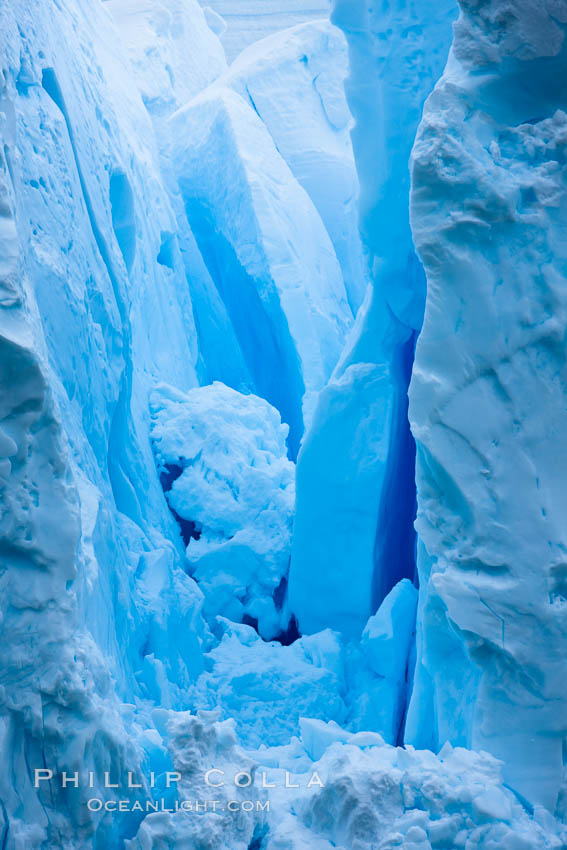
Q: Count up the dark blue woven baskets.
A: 0